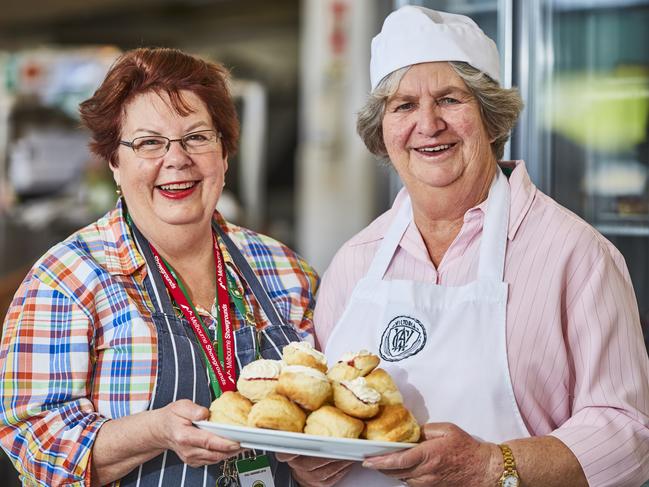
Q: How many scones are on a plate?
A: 10